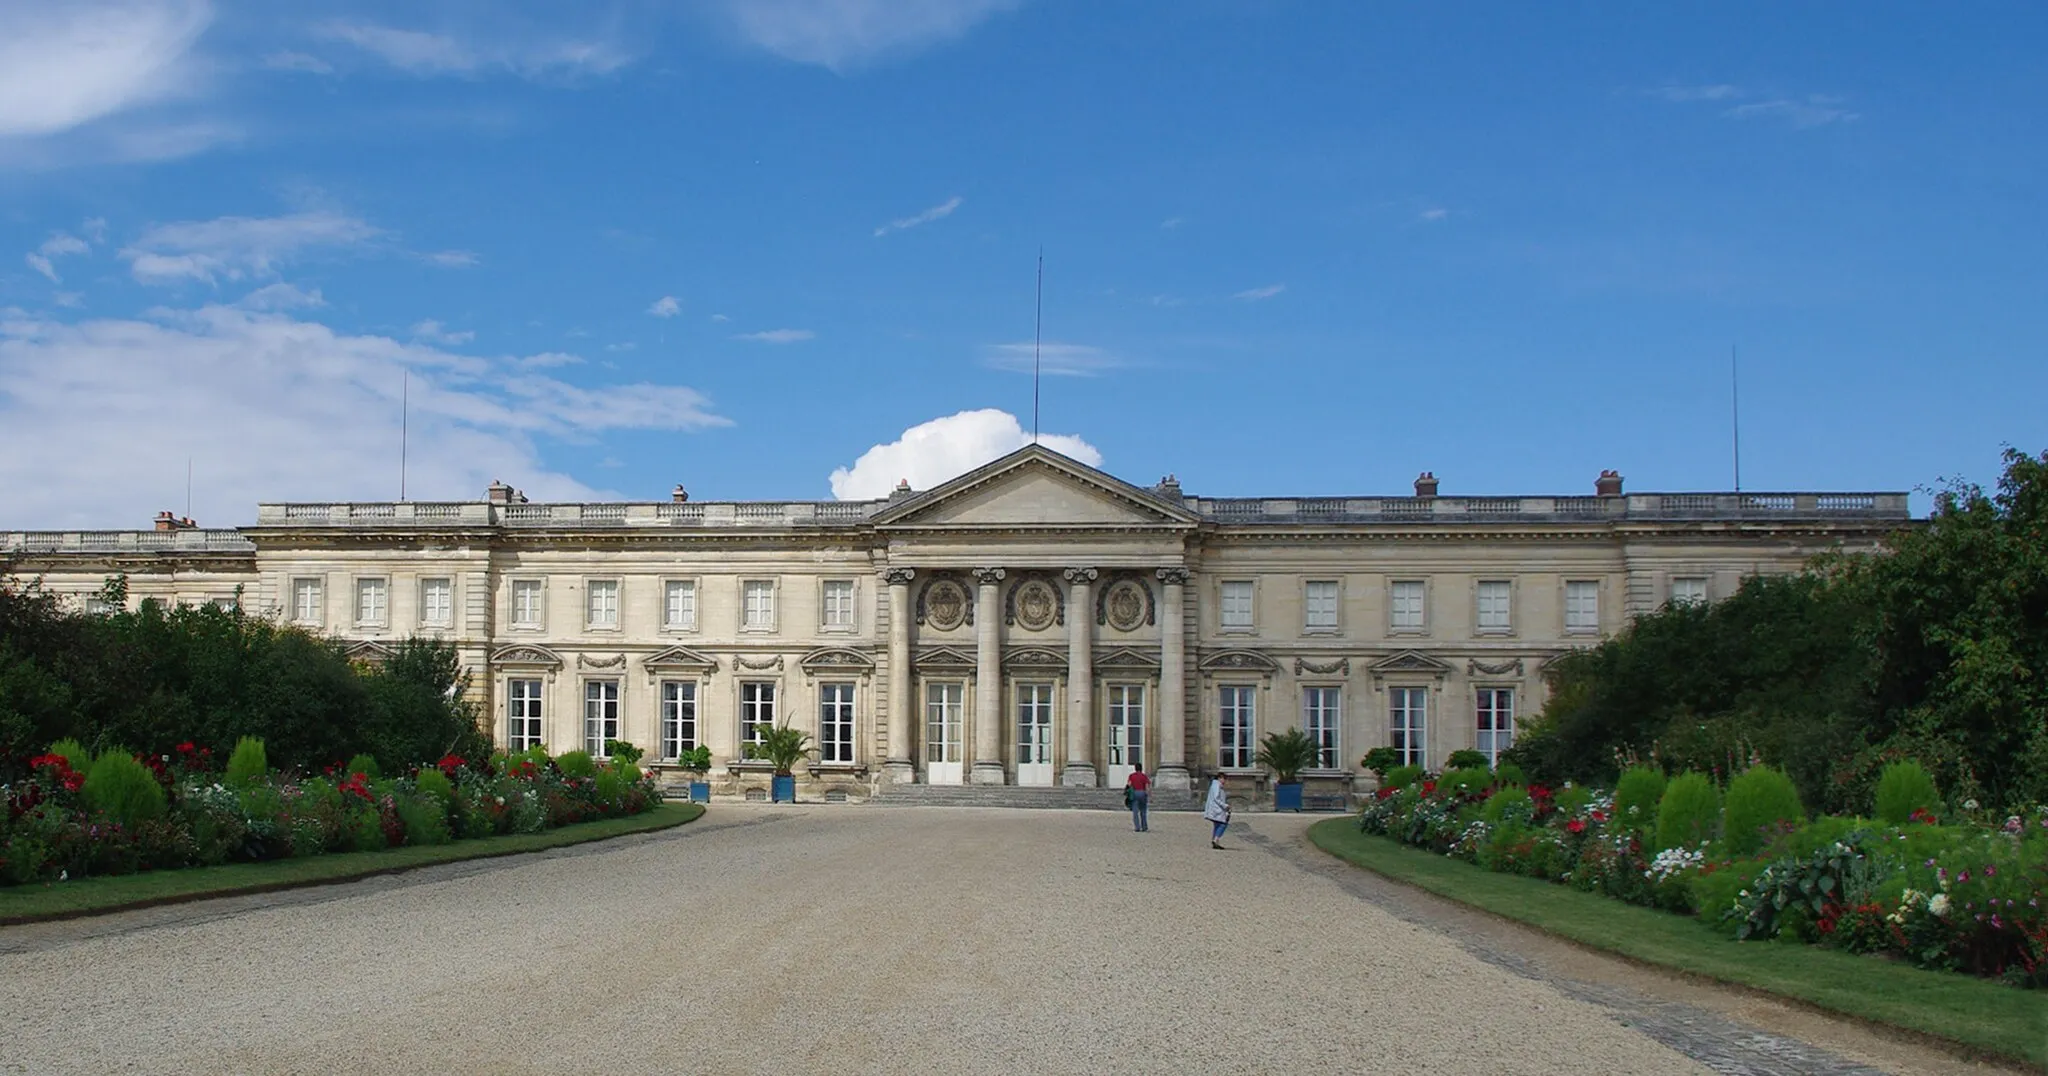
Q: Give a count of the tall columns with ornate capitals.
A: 4